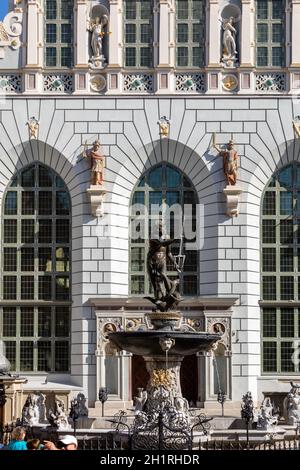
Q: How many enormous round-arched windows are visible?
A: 3